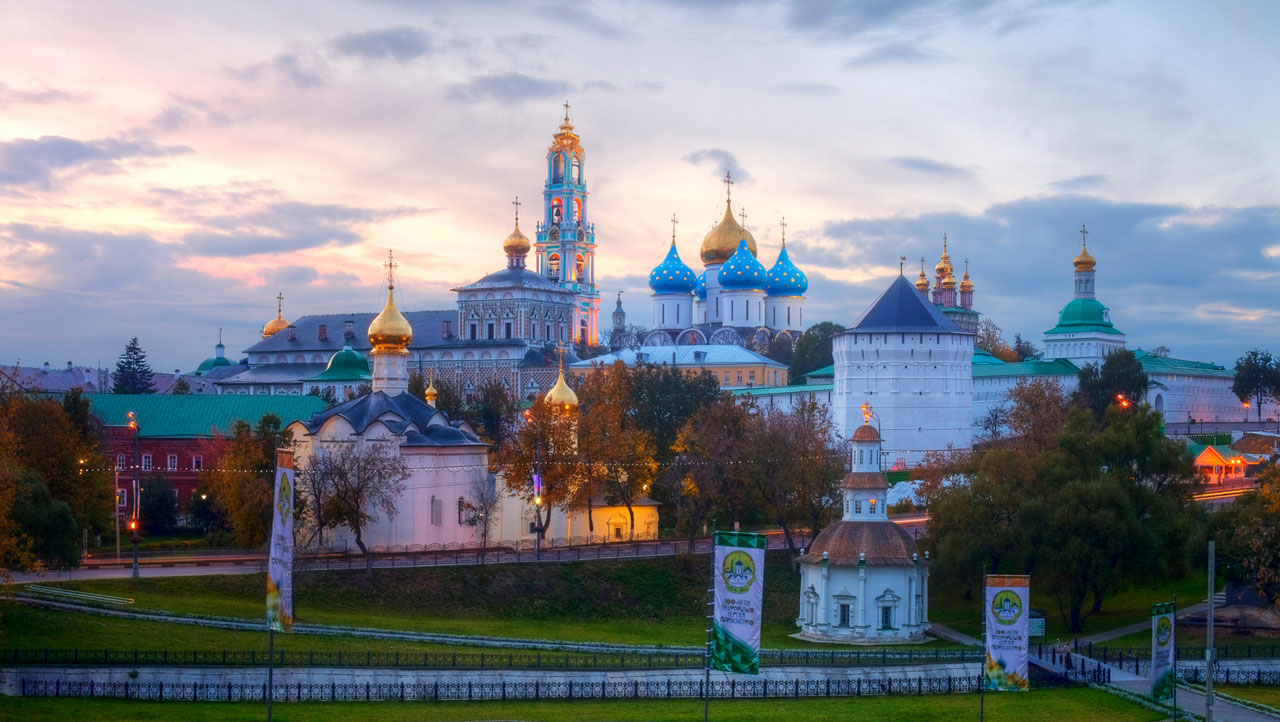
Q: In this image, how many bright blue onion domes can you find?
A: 4